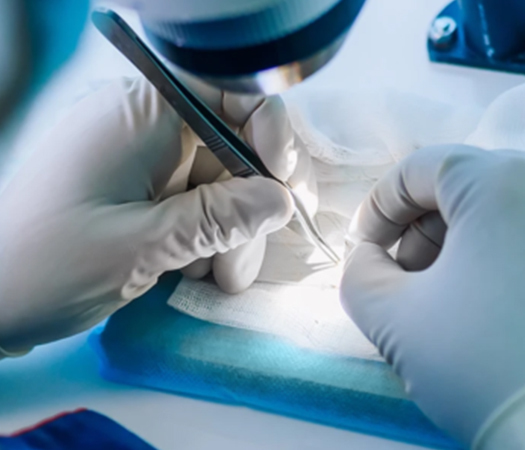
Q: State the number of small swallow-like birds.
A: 0